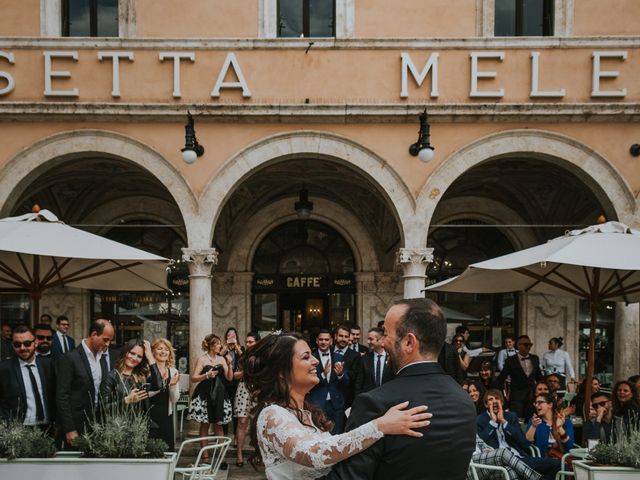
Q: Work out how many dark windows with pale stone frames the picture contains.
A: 3